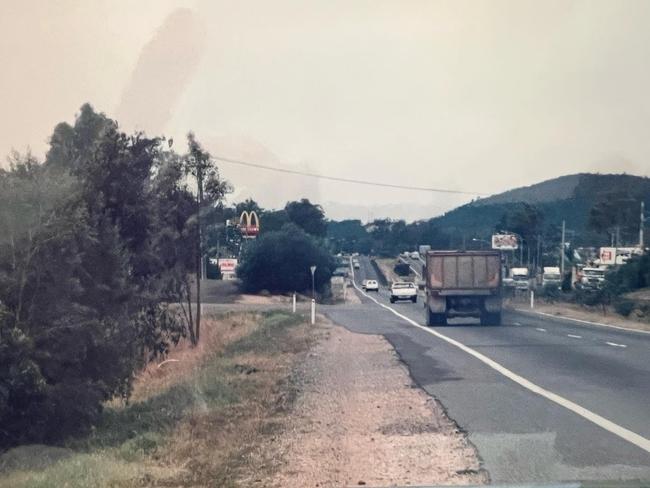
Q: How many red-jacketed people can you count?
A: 0